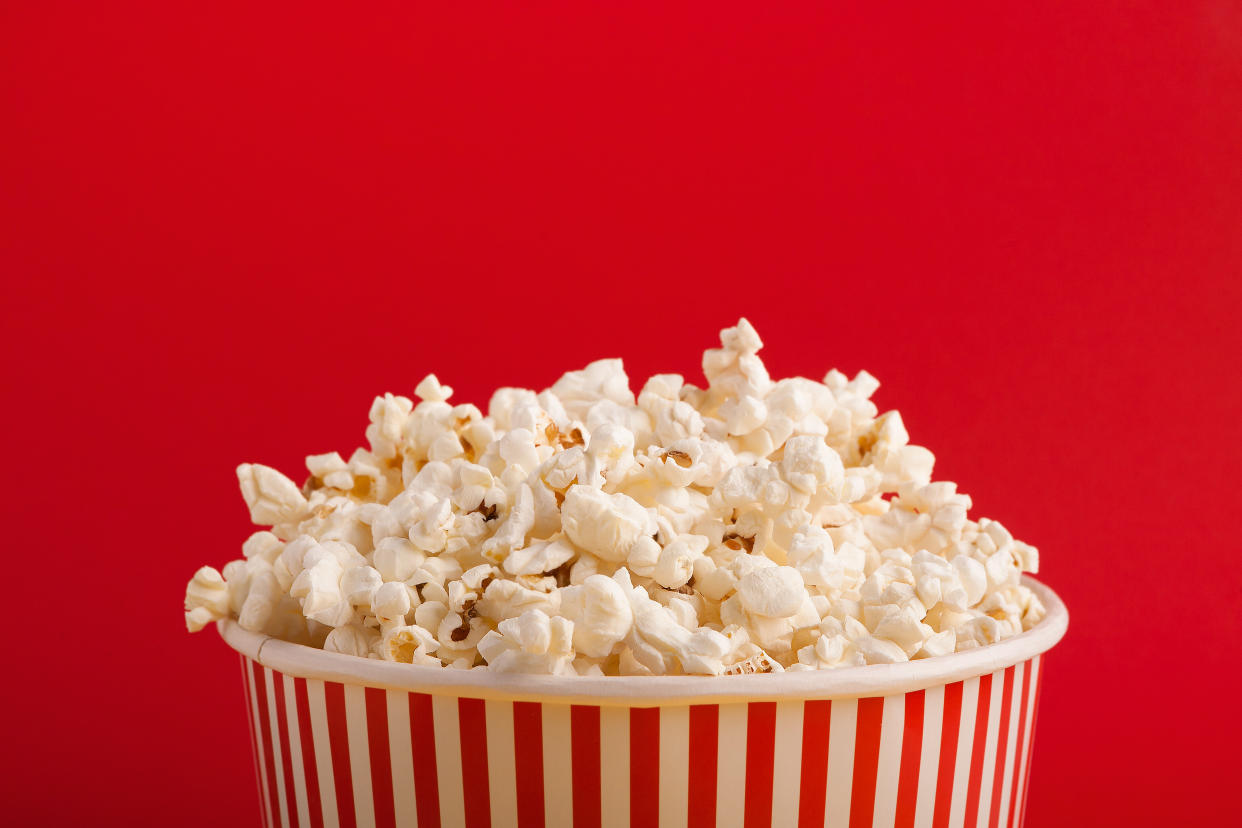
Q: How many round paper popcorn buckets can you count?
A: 1